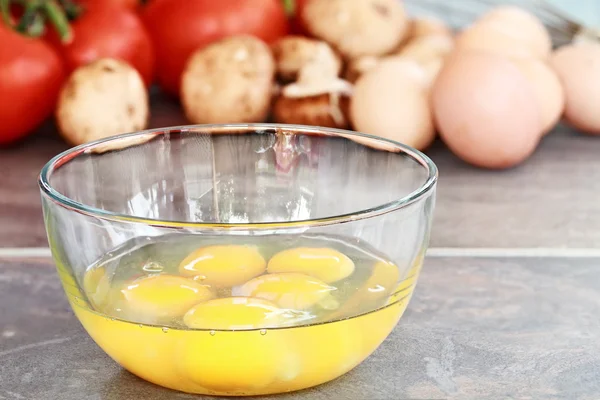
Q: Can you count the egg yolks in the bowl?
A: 5